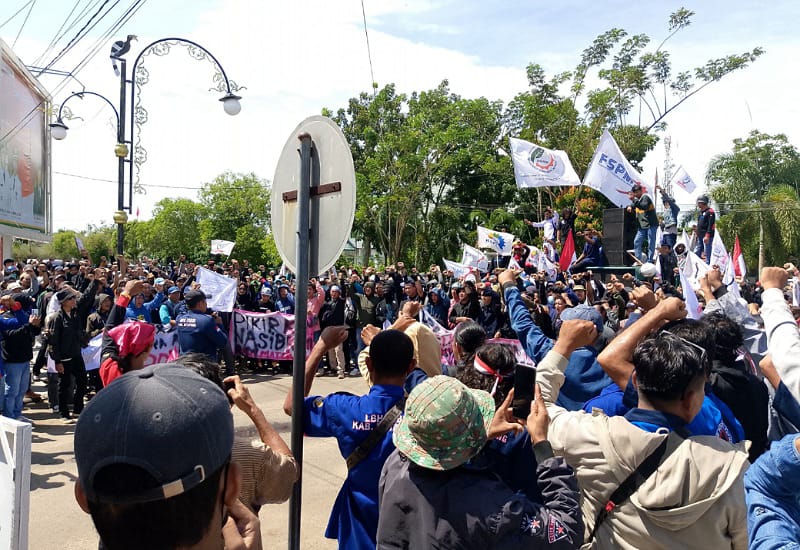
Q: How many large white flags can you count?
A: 2